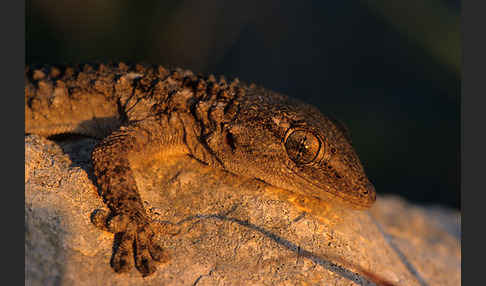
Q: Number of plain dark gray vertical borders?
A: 2